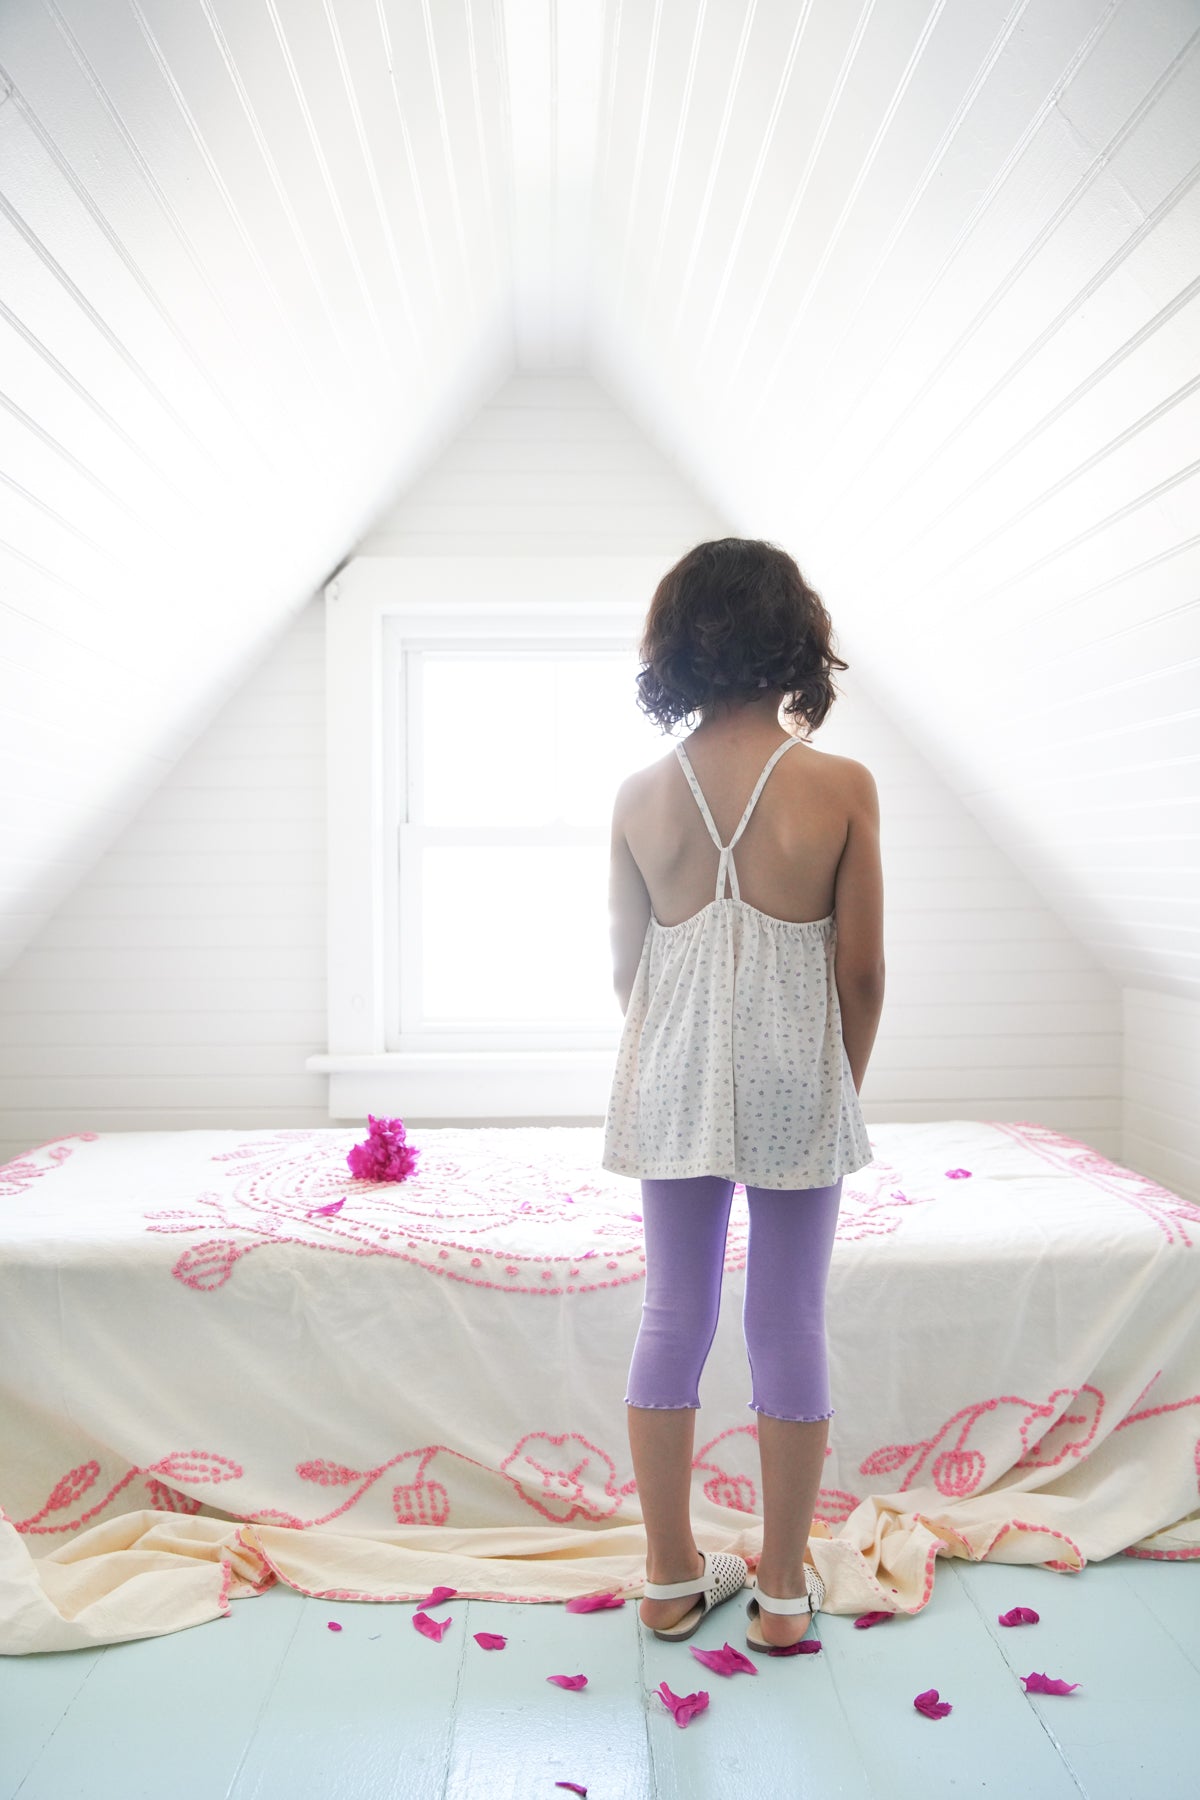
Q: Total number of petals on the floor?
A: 14